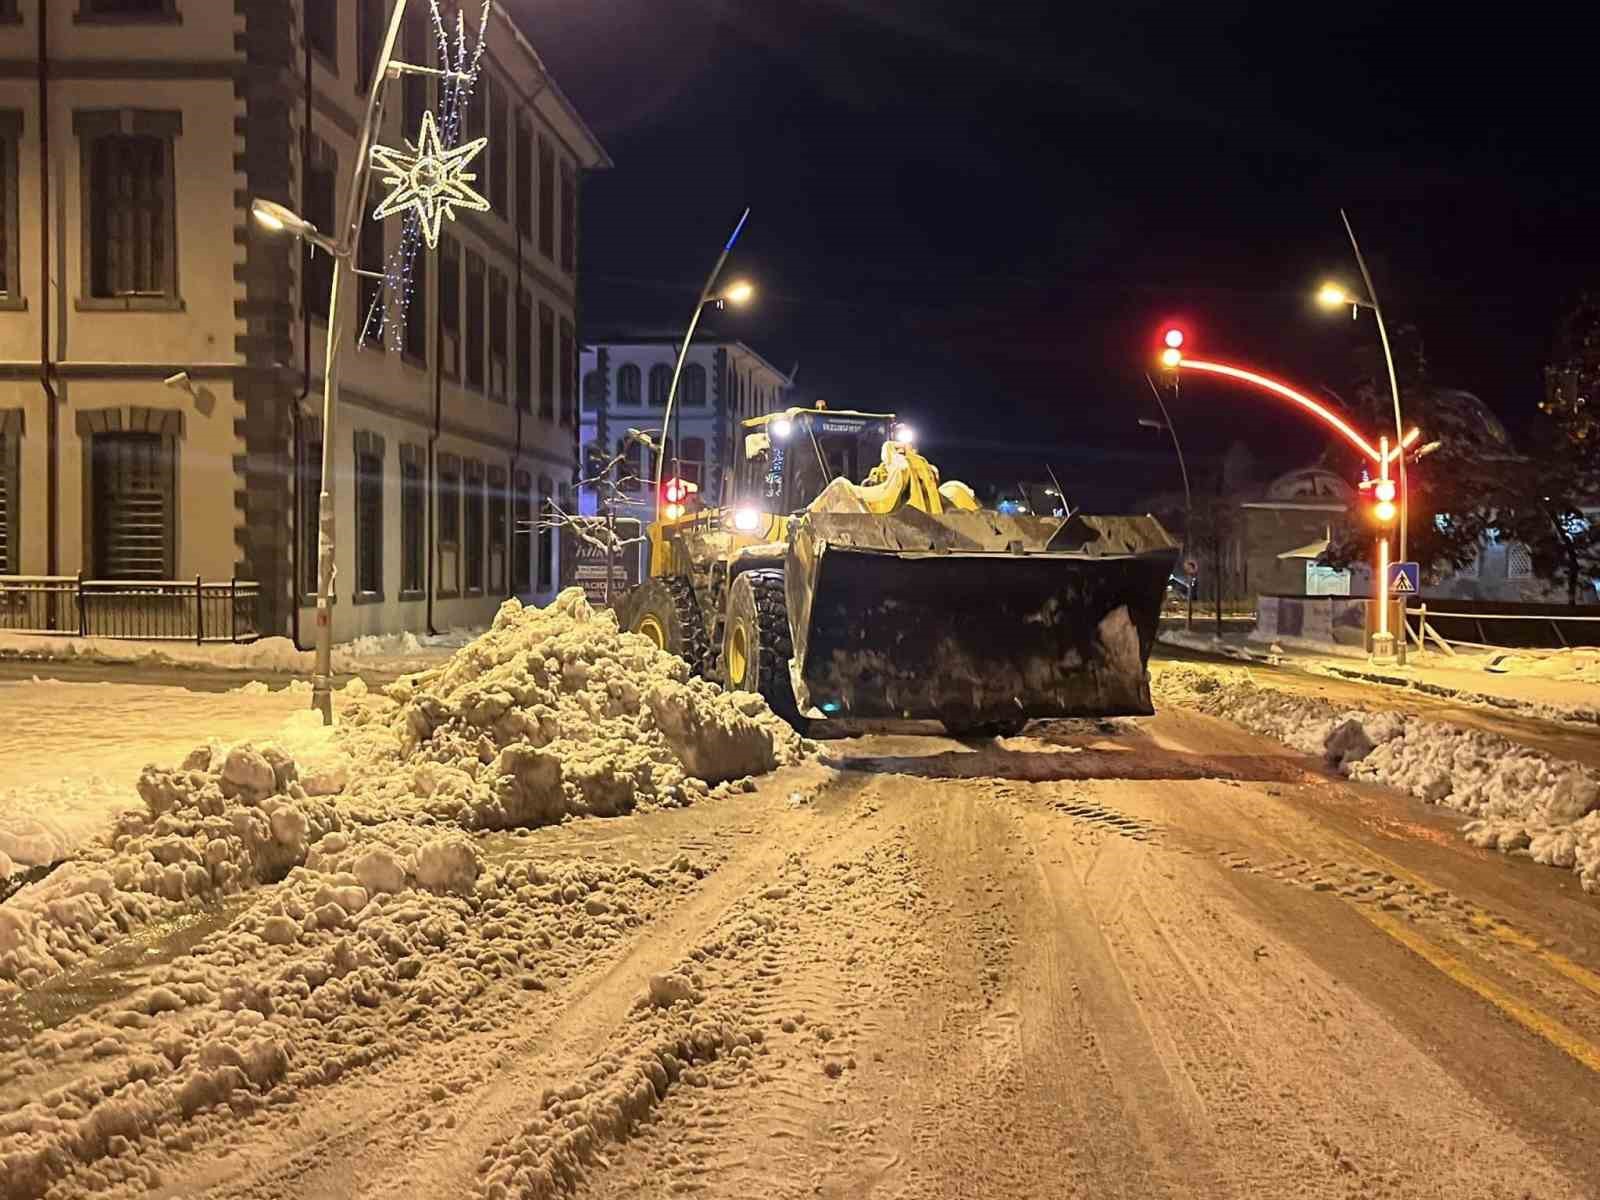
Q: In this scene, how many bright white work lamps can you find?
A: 3